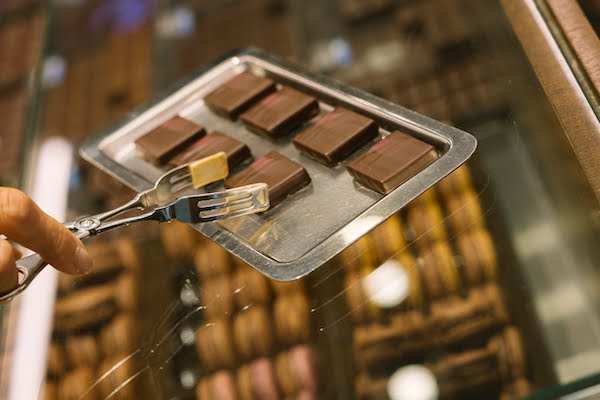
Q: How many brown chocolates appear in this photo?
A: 7